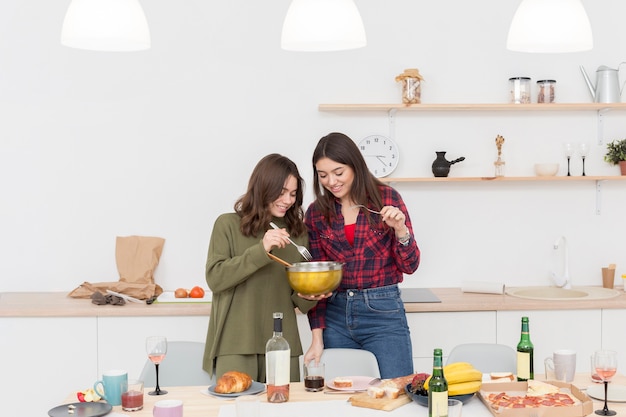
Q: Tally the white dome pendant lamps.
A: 3